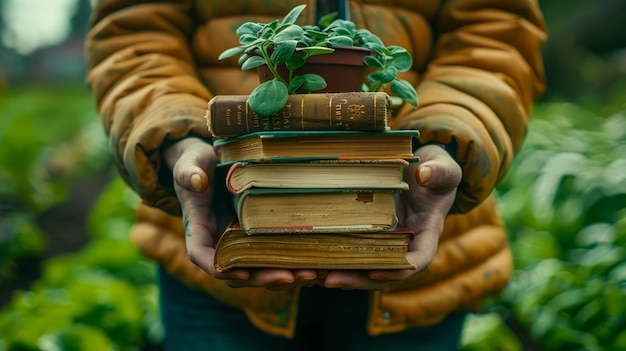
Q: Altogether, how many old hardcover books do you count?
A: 5